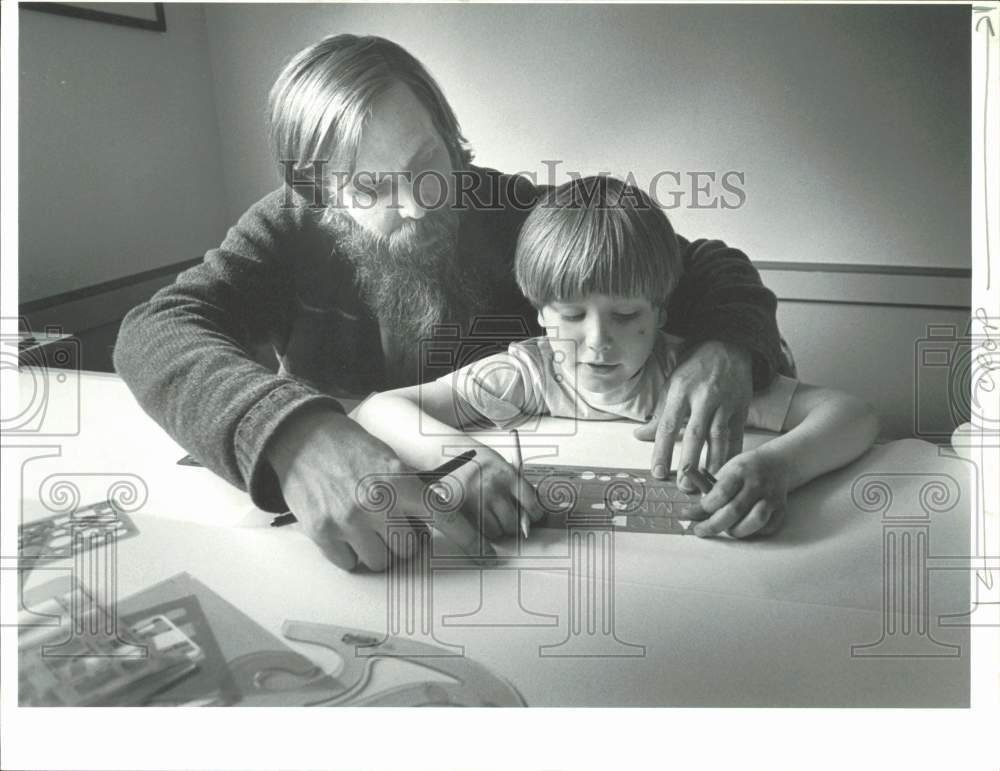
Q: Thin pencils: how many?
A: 1